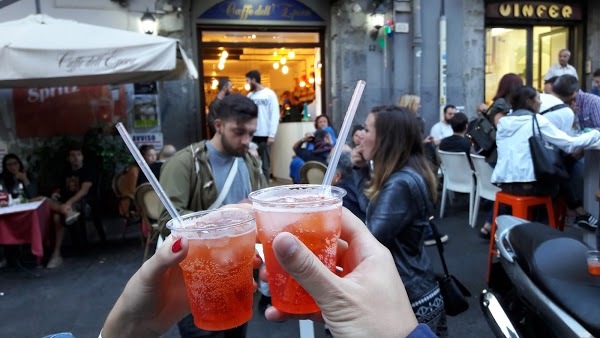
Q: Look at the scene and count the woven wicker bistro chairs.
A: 3